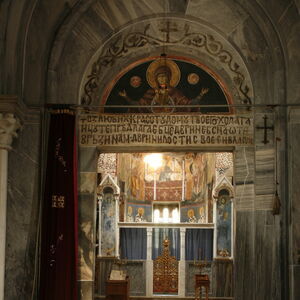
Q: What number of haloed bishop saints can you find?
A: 4